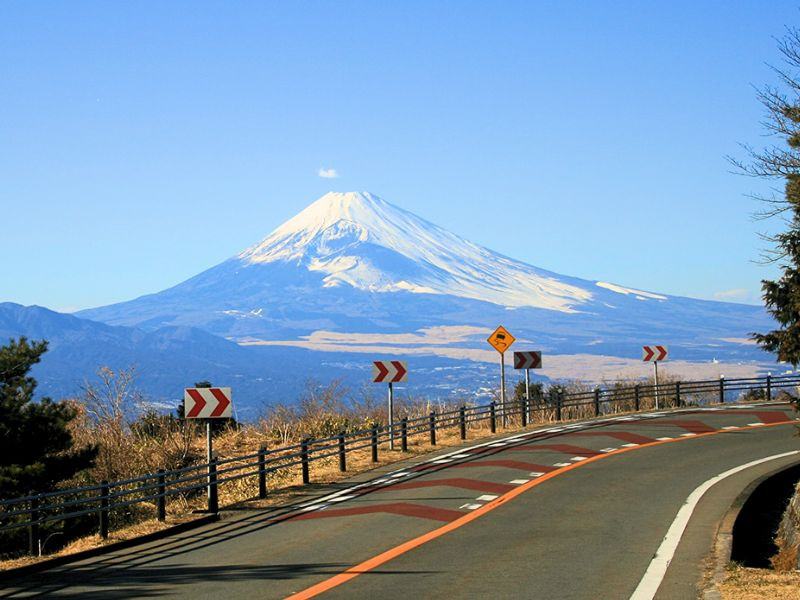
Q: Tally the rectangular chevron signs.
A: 4